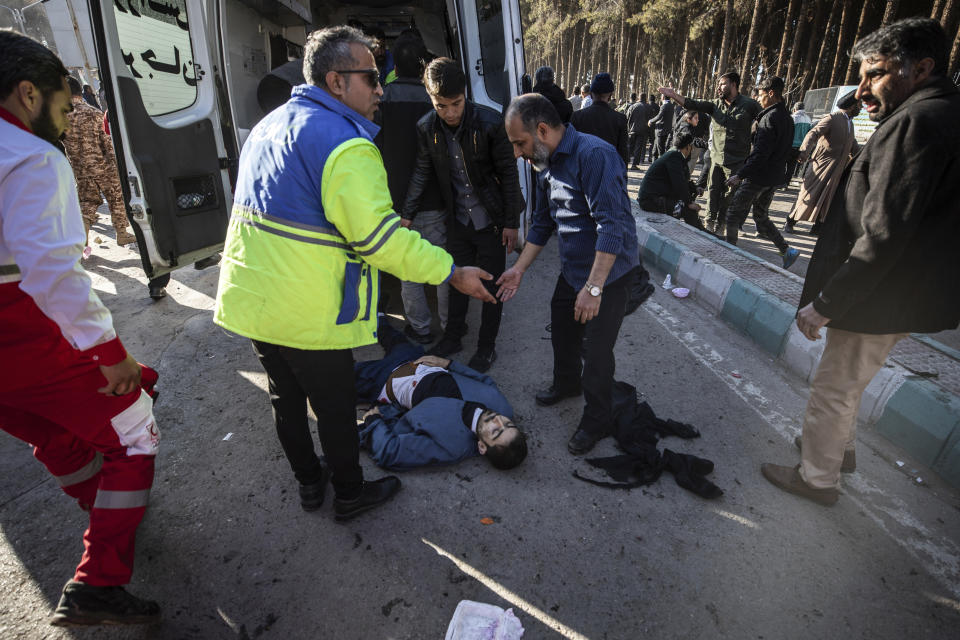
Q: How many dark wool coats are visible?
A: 1